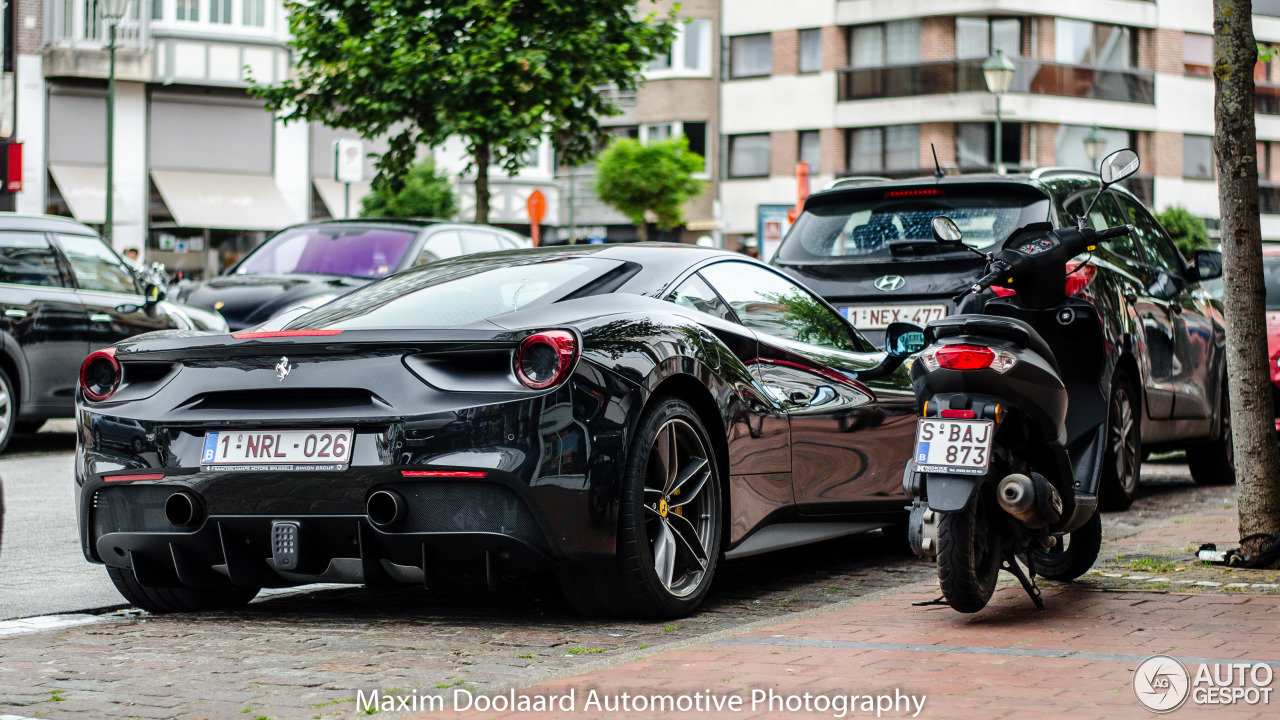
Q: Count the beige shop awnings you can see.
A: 3